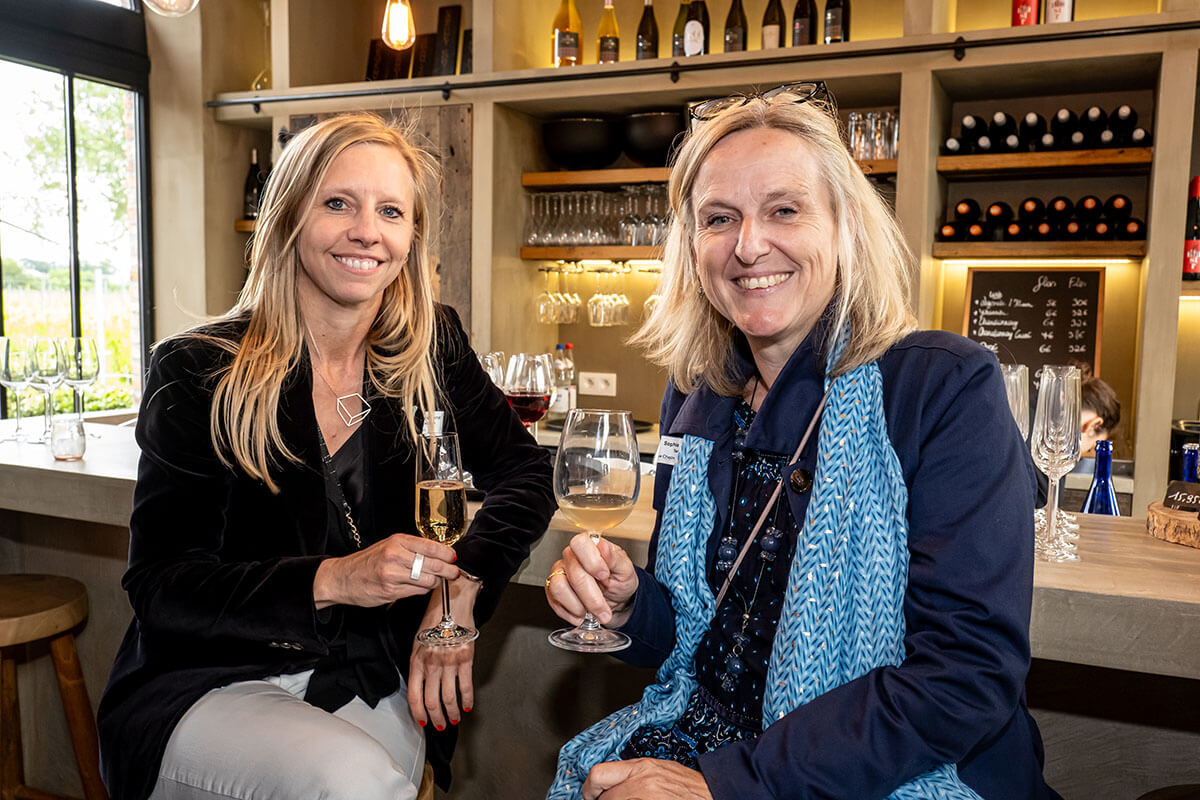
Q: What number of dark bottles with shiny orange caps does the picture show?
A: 13